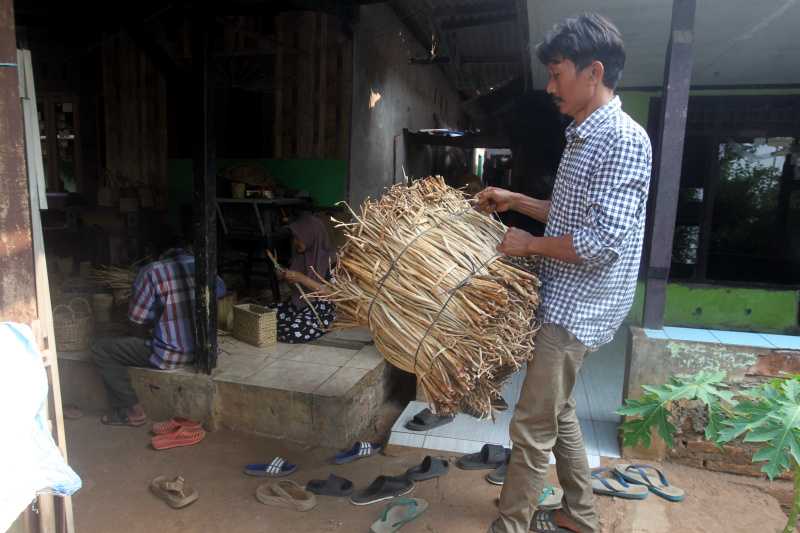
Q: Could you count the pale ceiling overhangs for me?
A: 1